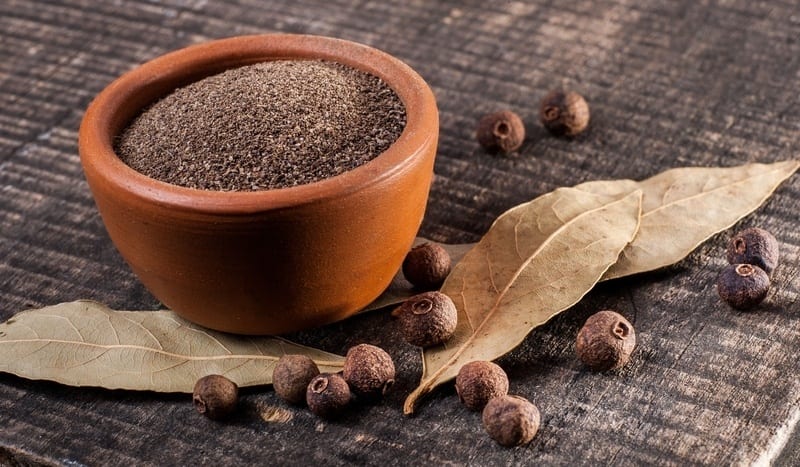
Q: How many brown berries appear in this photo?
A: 13